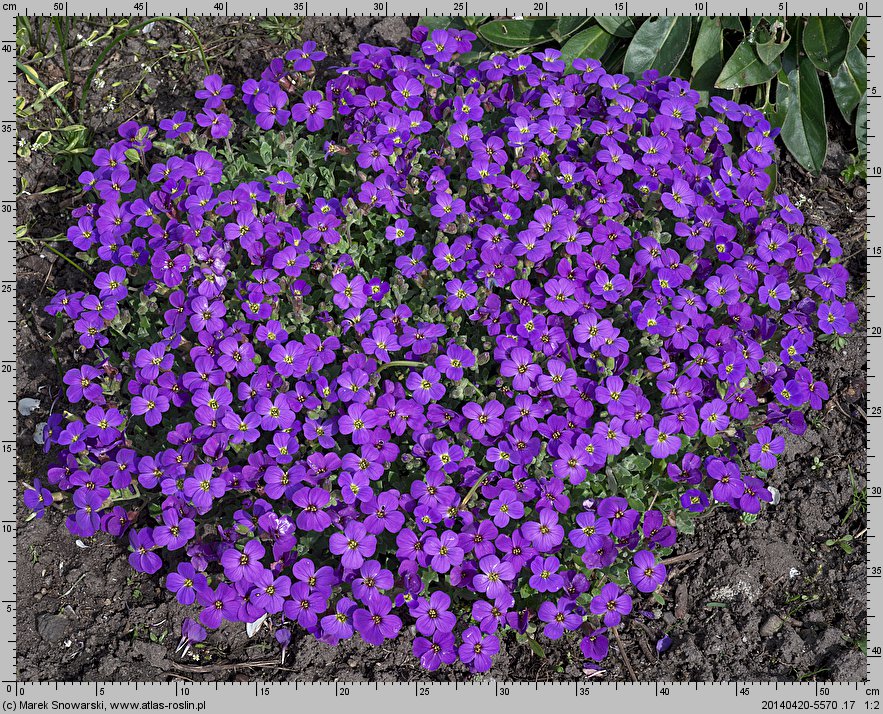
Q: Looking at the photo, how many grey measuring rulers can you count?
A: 4